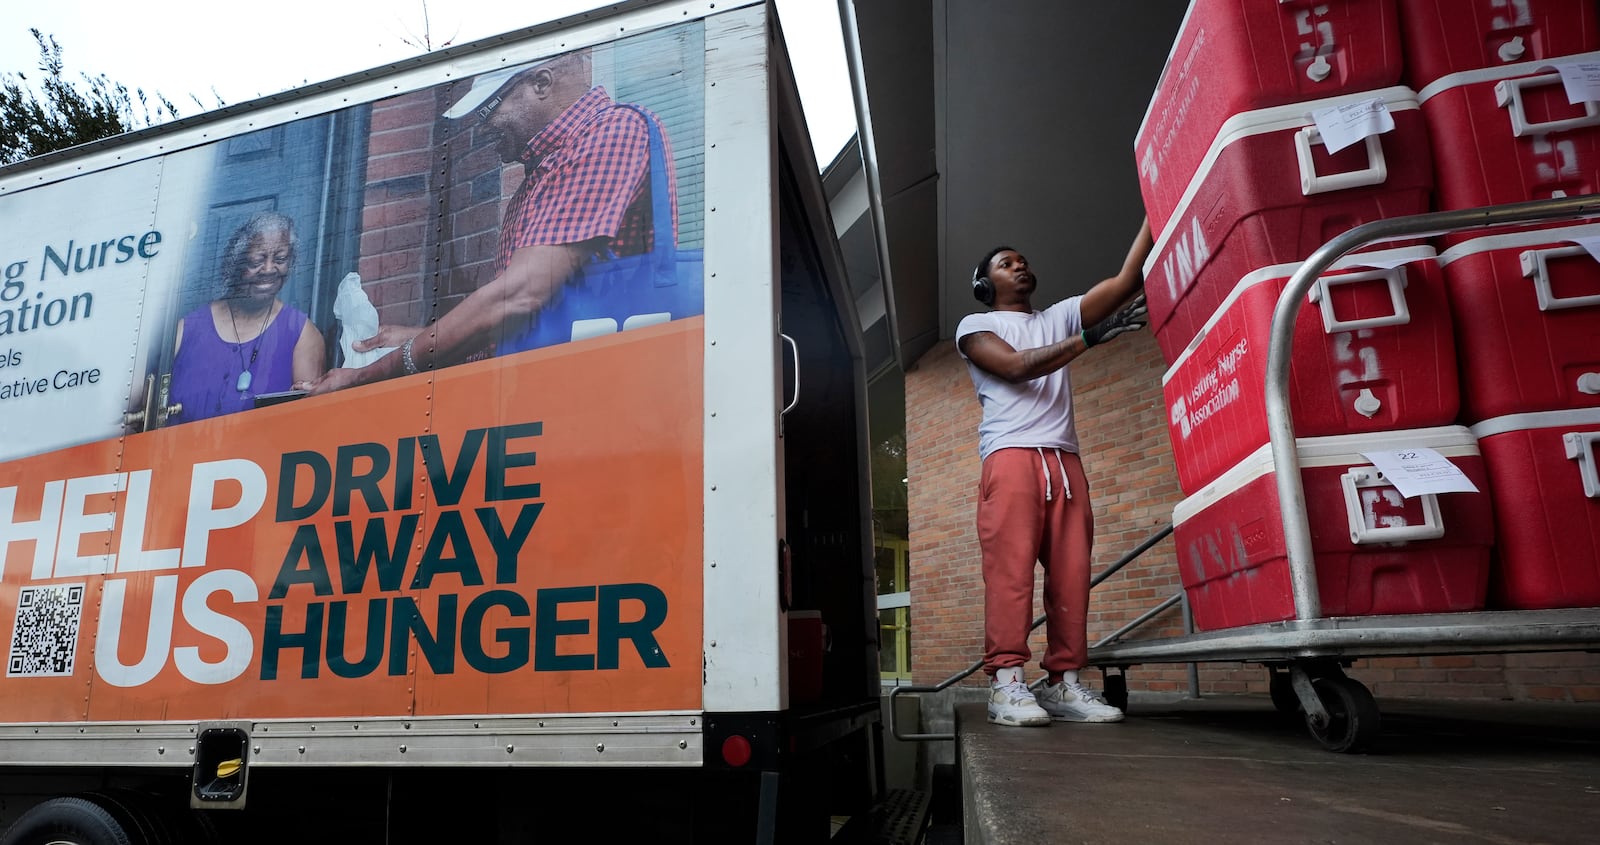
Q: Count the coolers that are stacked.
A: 8